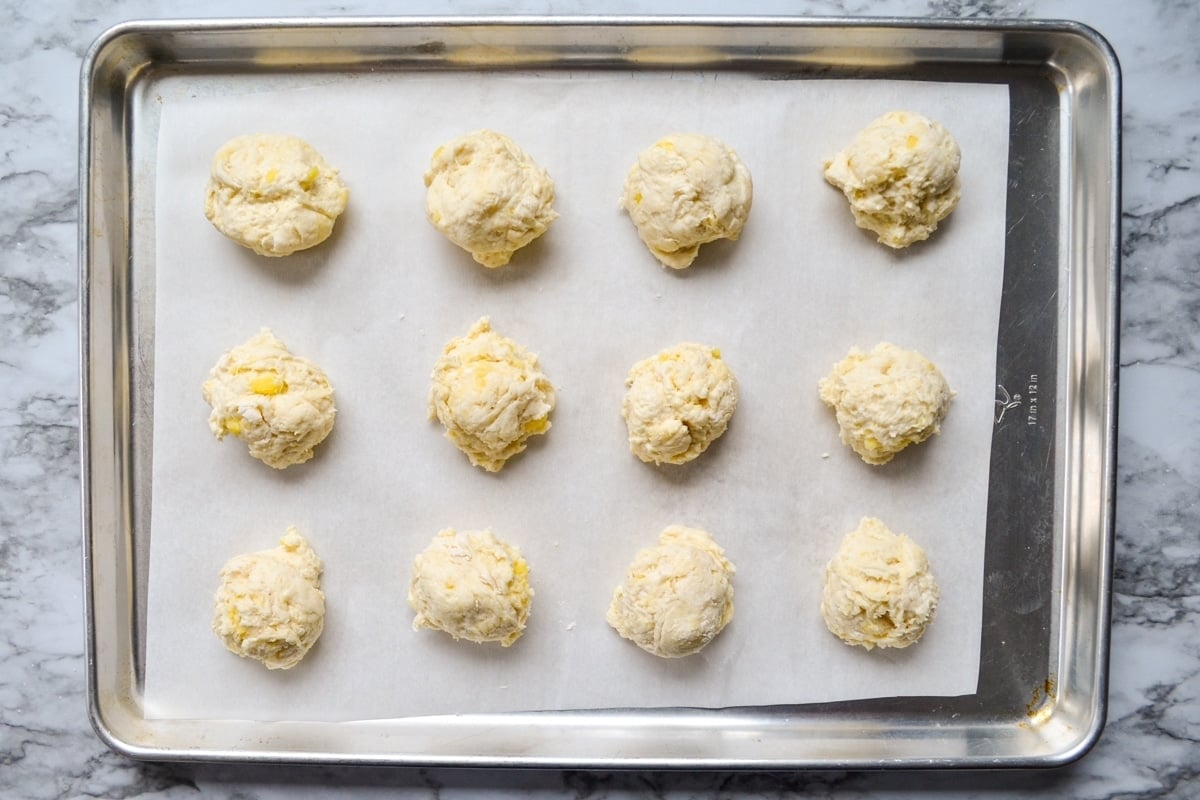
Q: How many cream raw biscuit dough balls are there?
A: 12